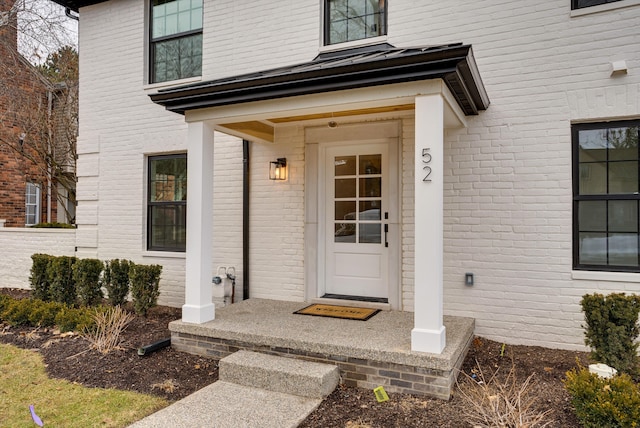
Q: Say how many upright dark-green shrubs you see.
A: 6